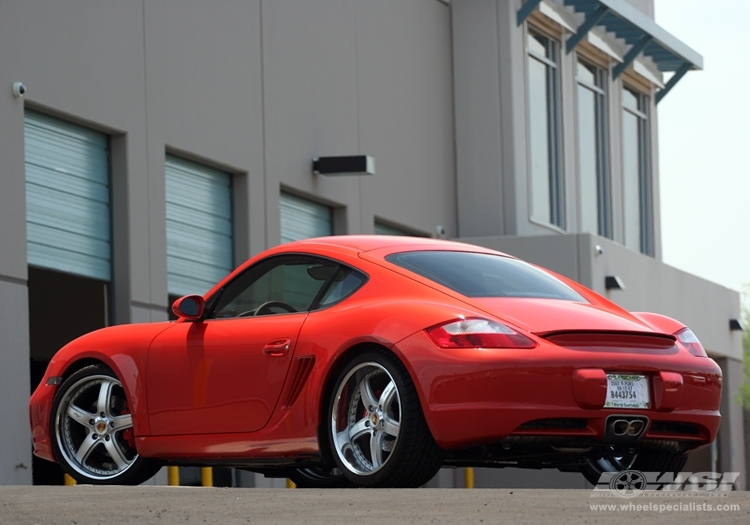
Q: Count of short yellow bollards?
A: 5